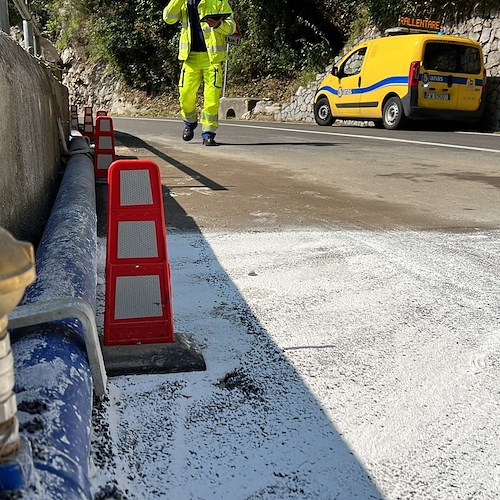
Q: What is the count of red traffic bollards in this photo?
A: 5